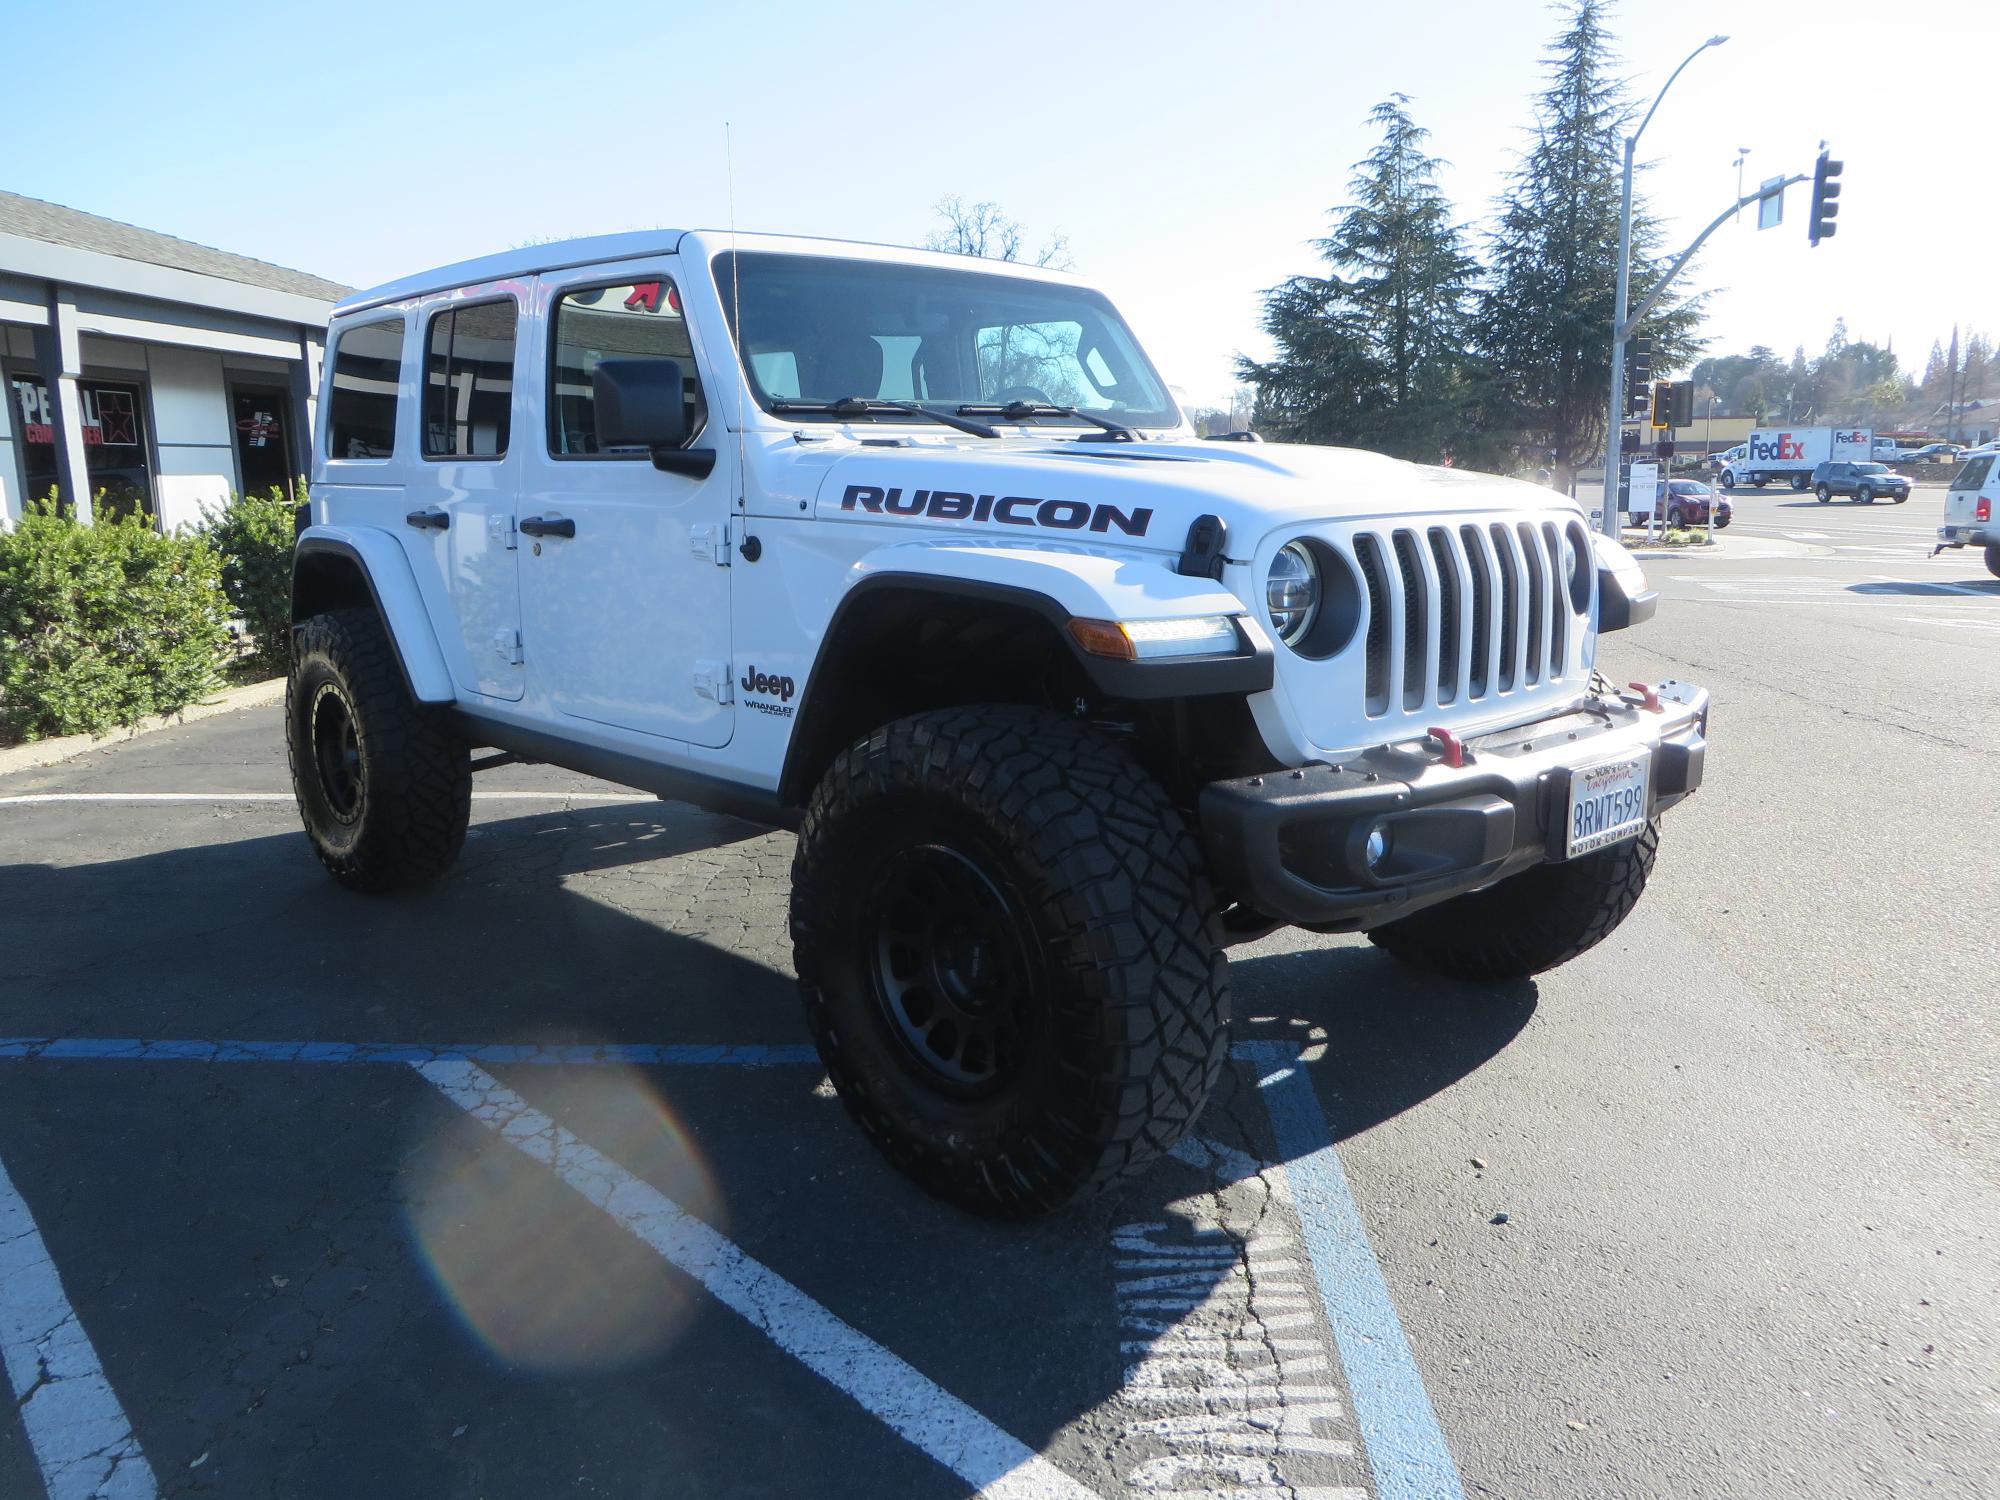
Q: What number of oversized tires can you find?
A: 3